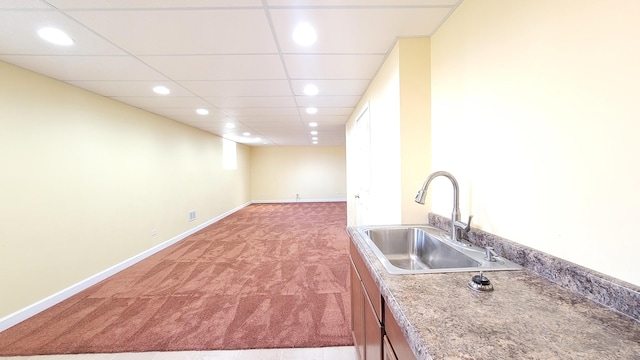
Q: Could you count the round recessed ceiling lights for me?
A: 14